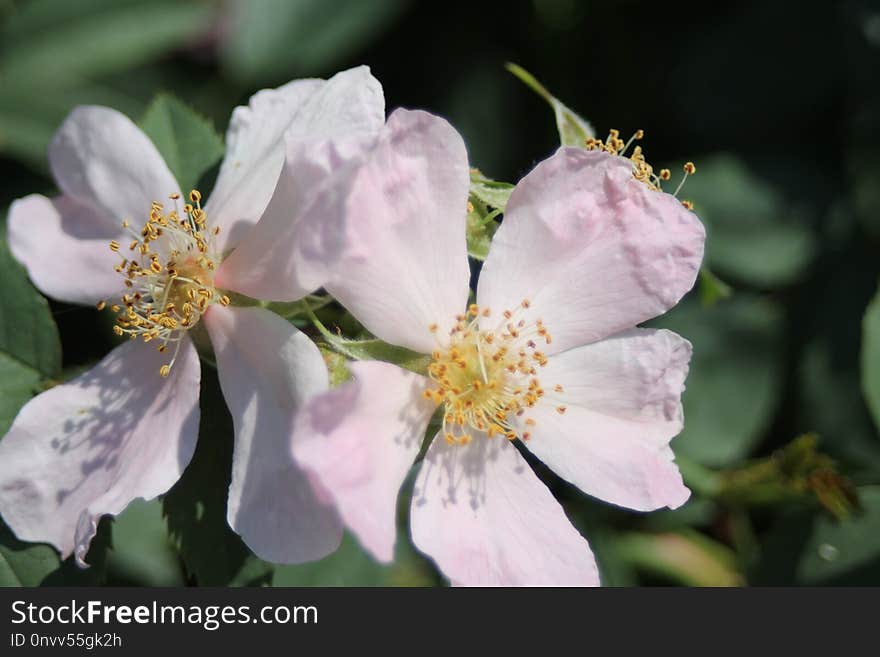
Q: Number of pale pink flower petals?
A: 10